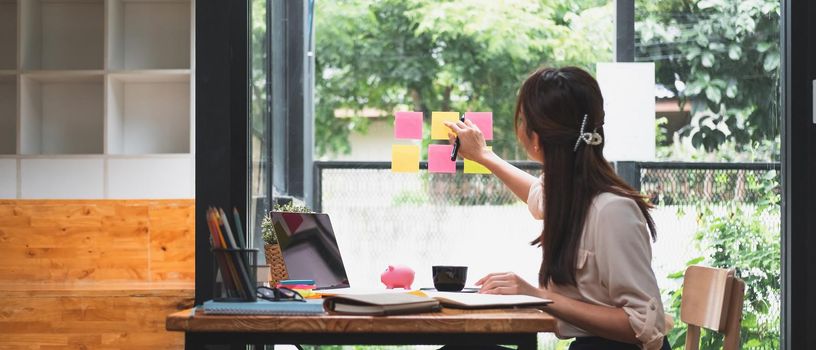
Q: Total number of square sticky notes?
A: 6